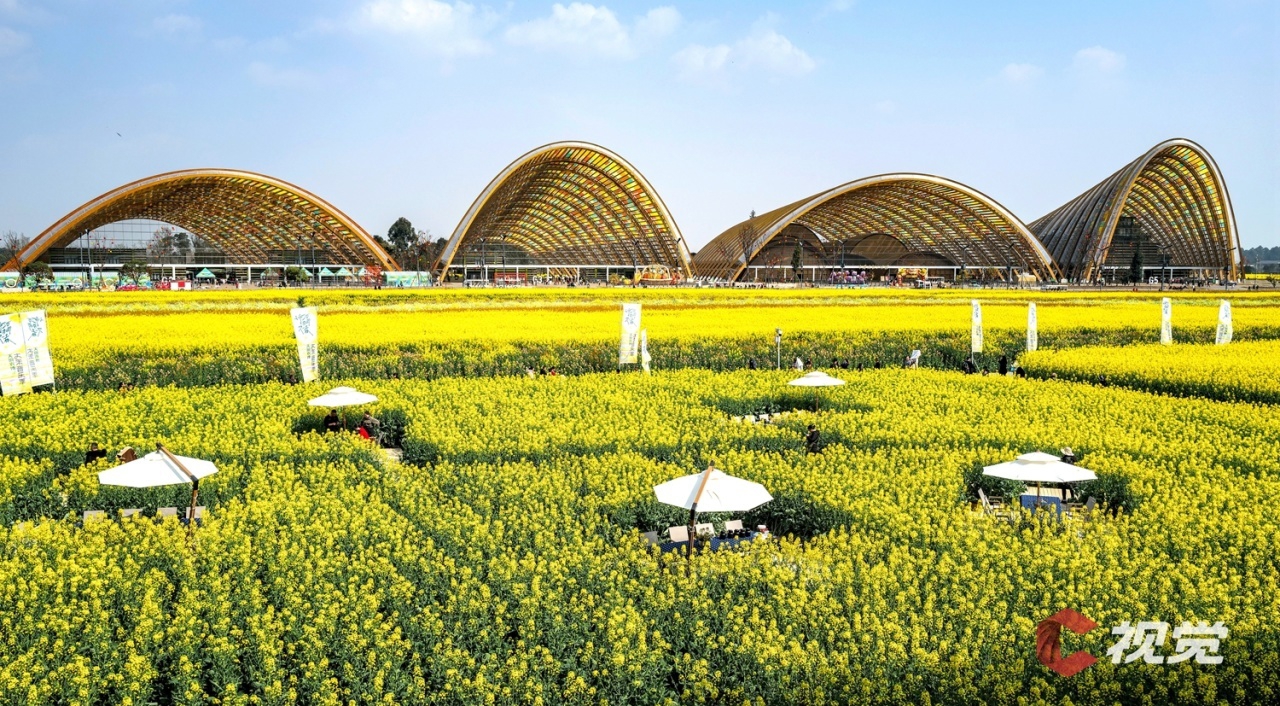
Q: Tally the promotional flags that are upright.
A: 9